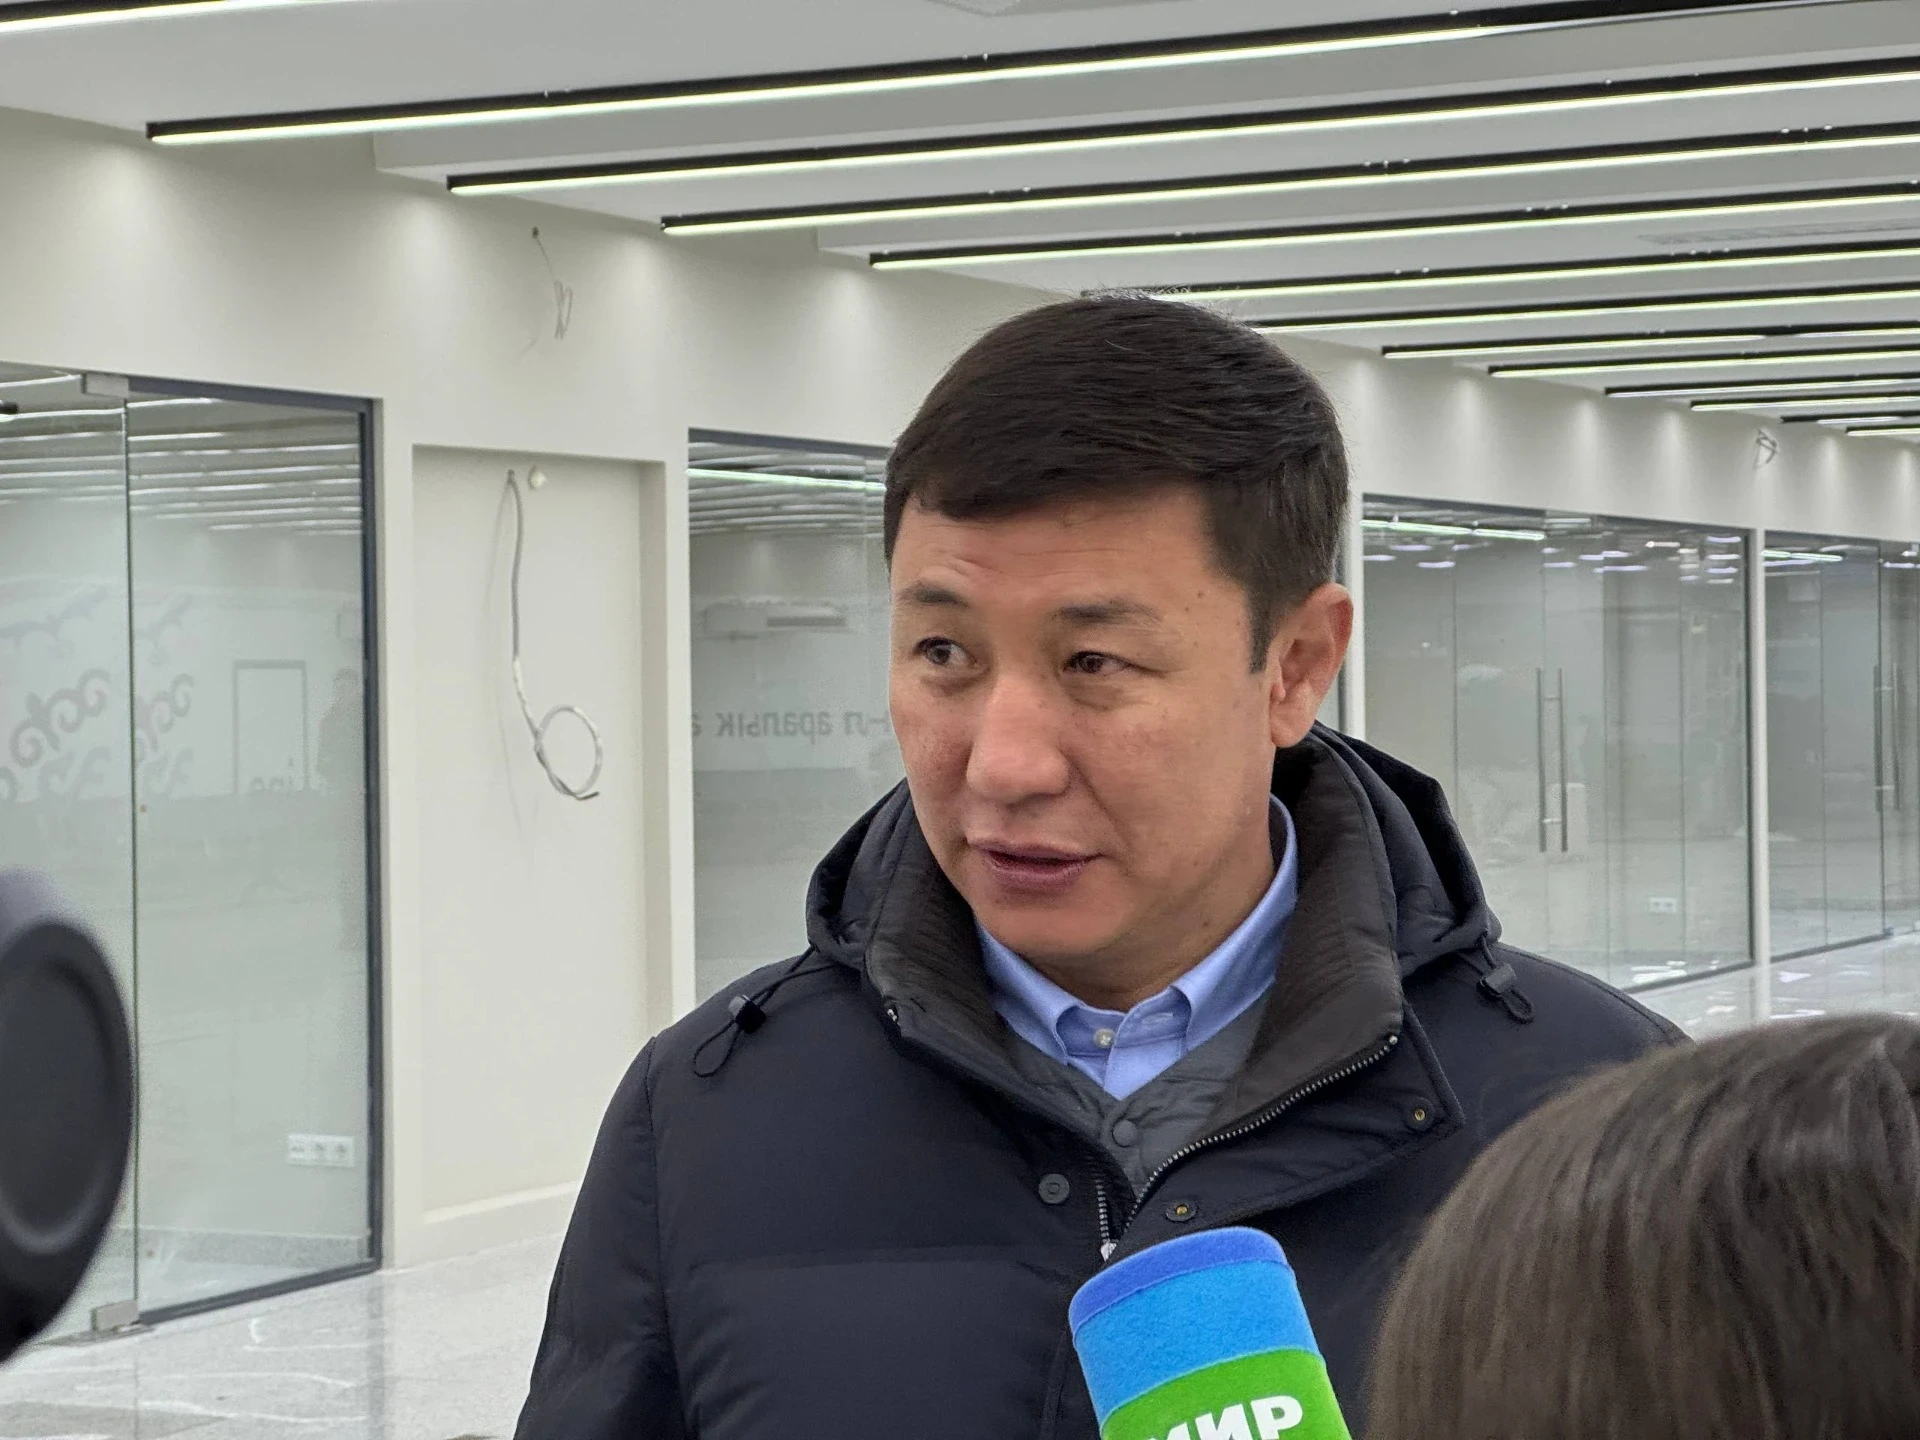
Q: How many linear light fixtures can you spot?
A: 13